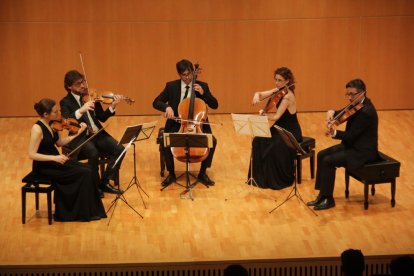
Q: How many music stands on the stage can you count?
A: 5